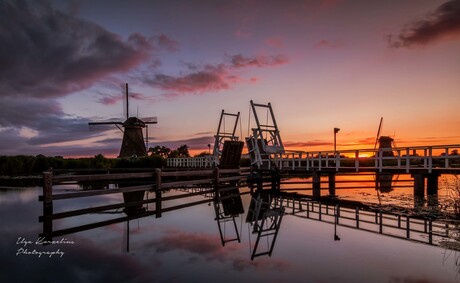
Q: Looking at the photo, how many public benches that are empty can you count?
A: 0